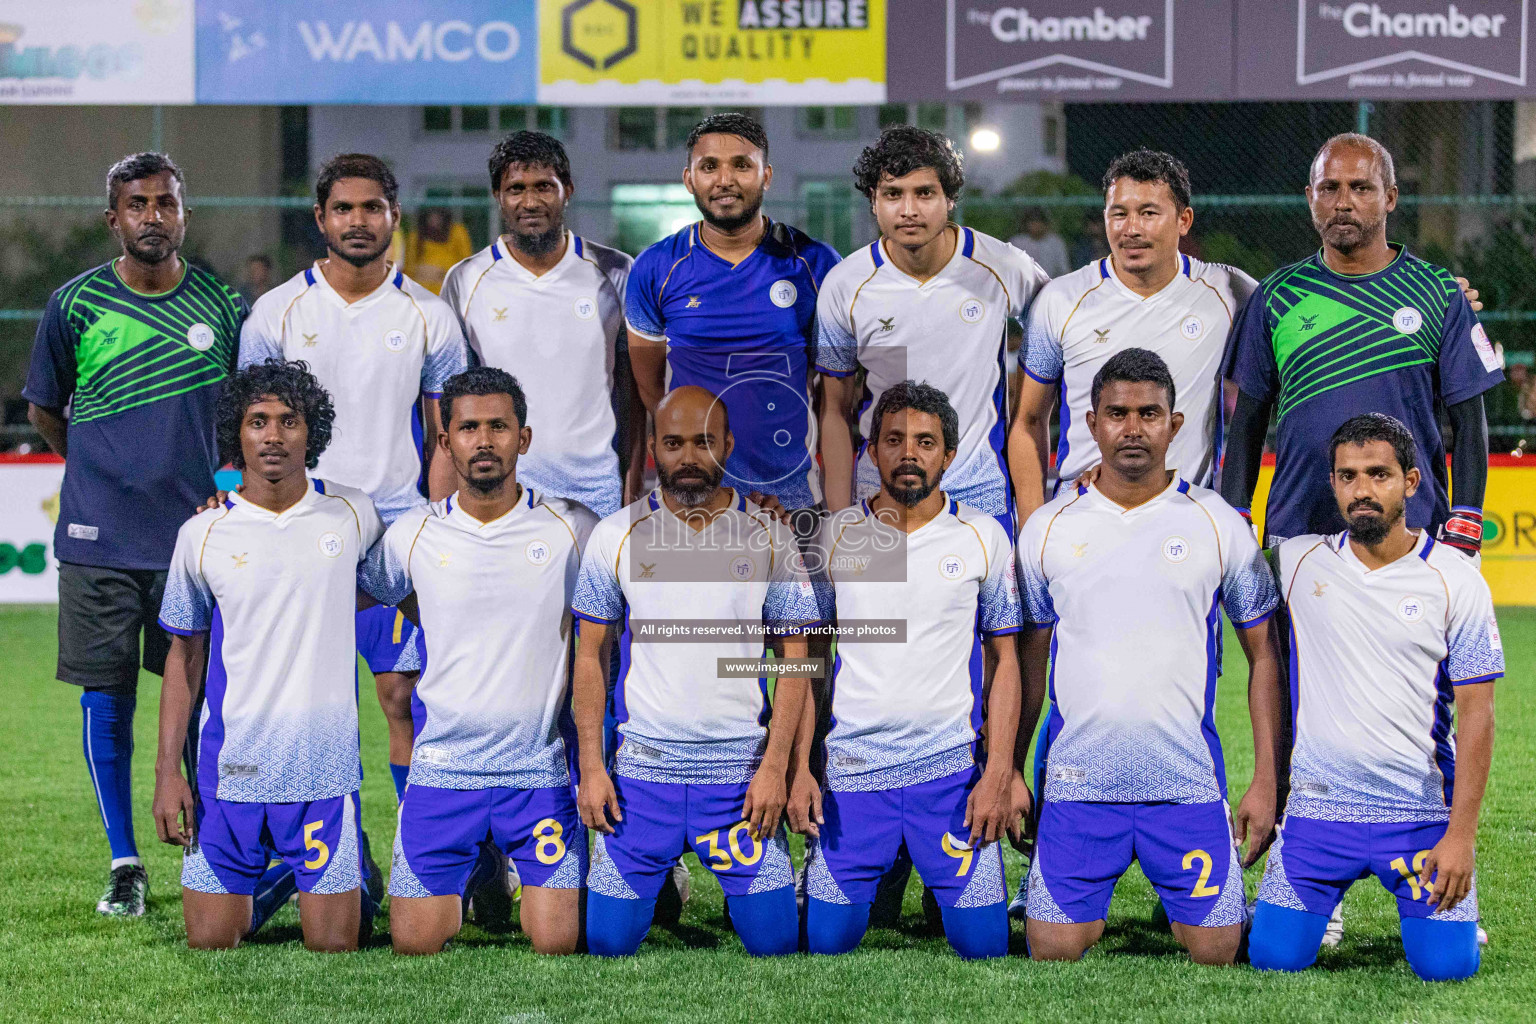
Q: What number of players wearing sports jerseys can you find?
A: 13